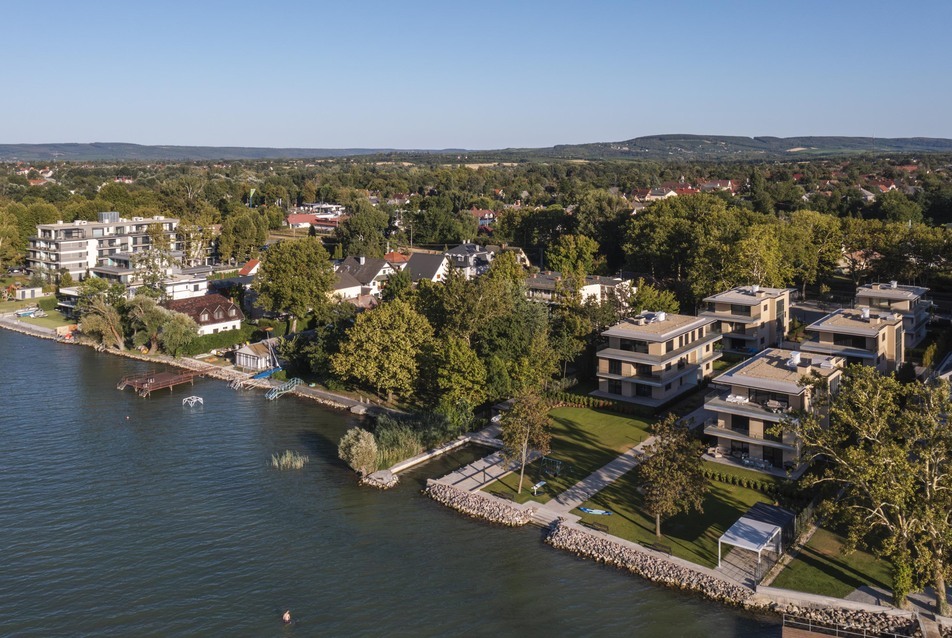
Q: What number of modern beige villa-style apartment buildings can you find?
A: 5